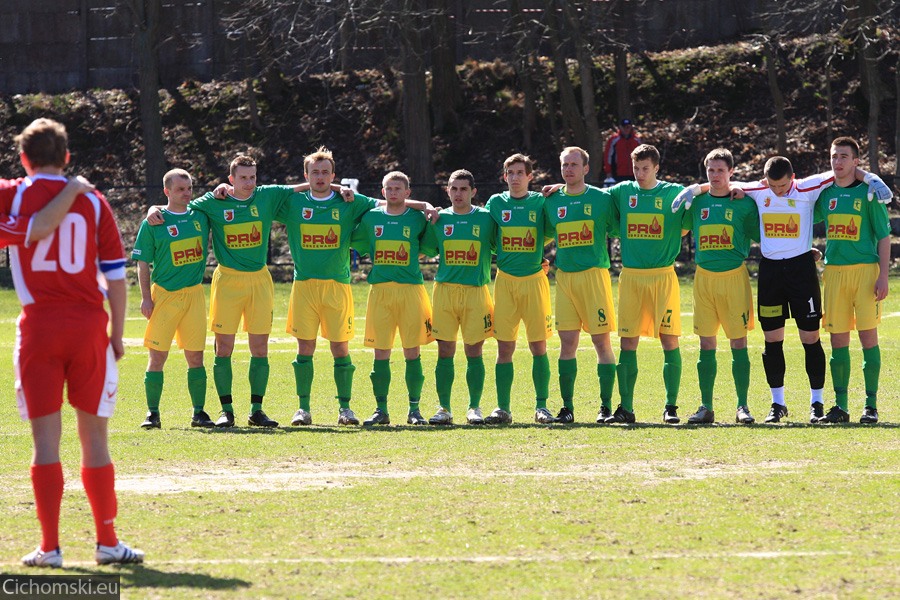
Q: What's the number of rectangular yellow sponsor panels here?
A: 11